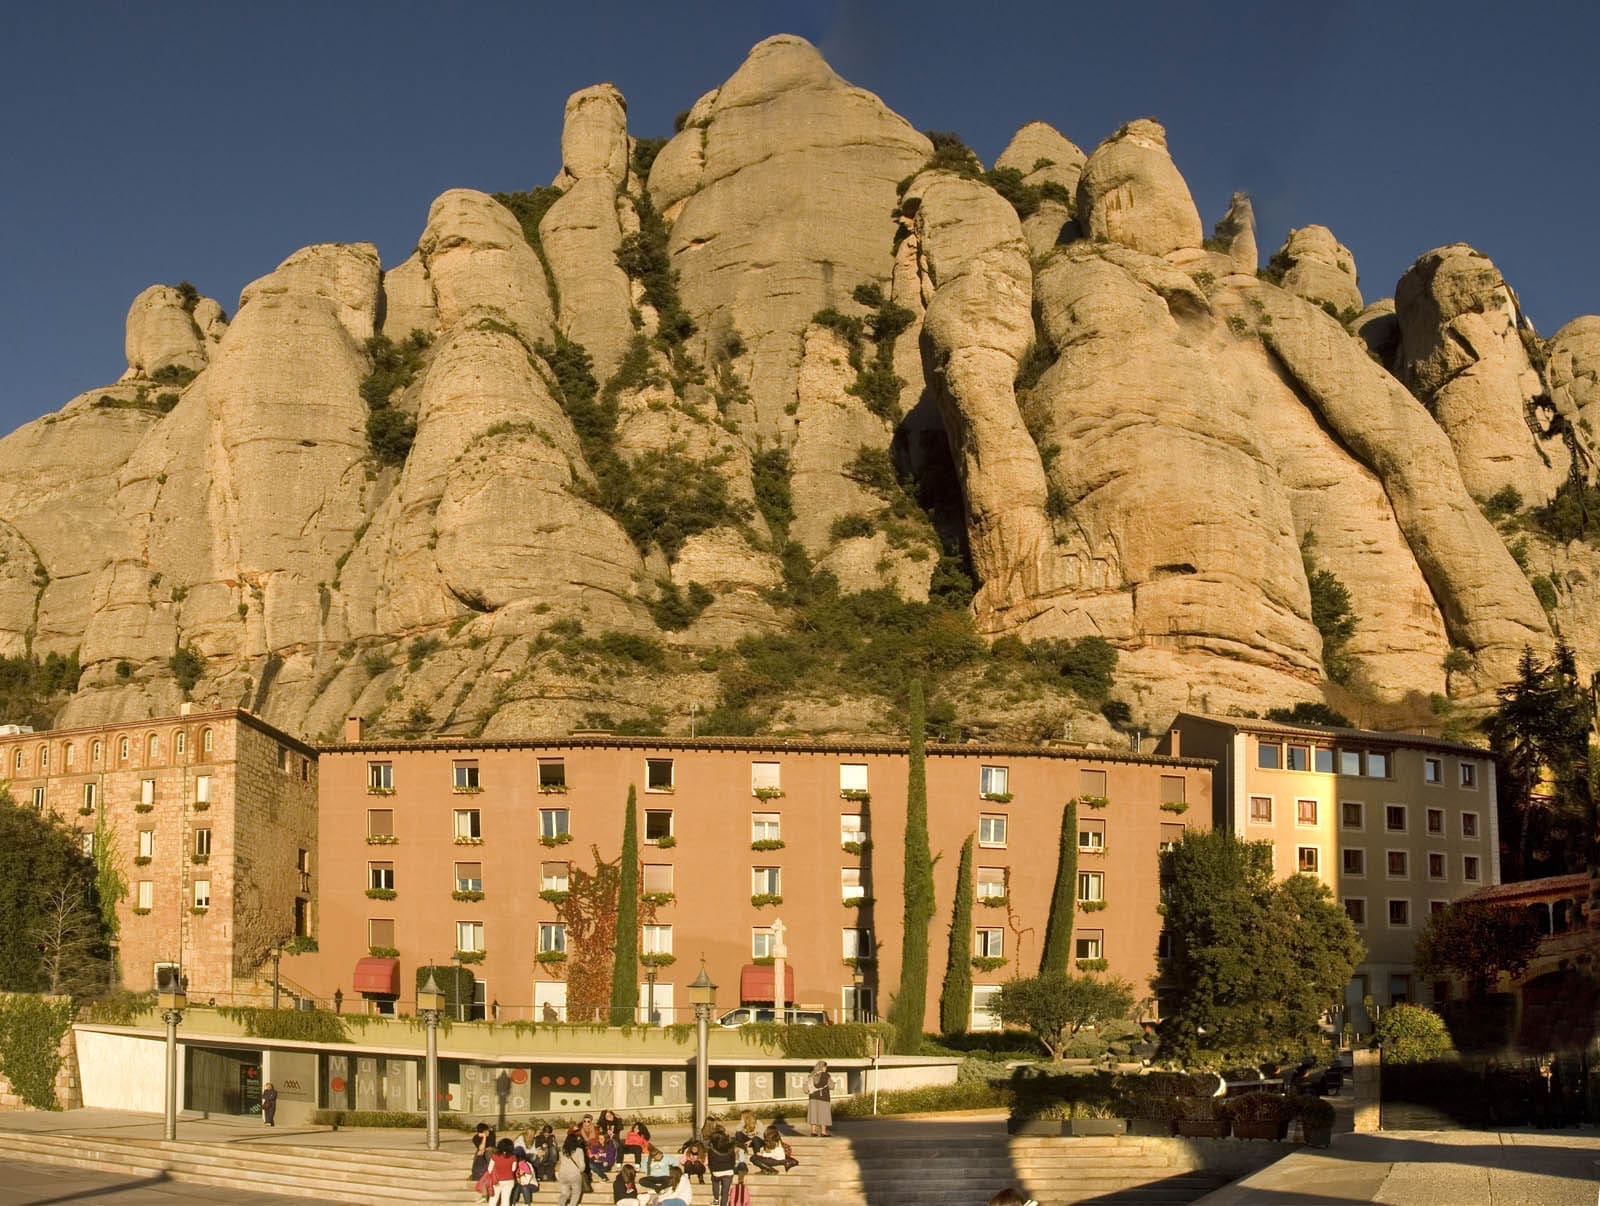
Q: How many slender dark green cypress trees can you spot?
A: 4